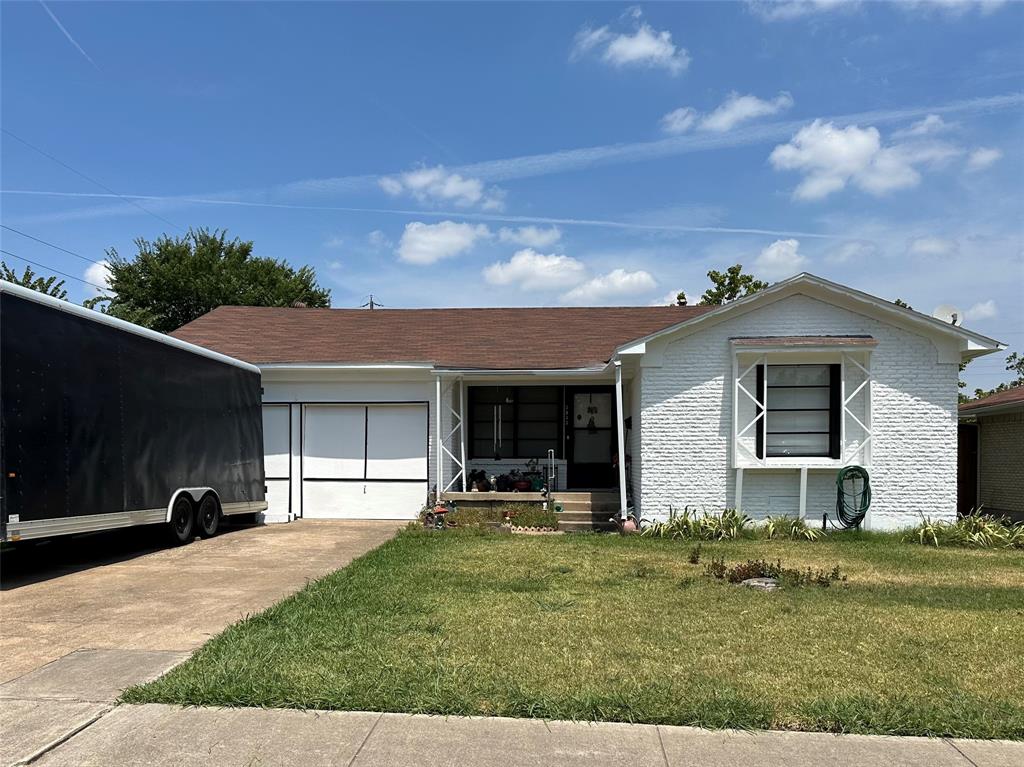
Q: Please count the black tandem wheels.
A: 2